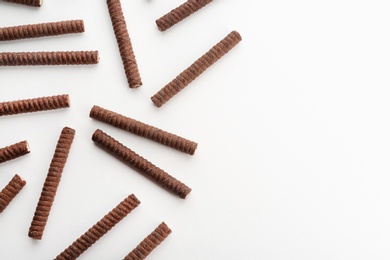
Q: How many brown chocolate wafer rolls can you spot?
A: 14